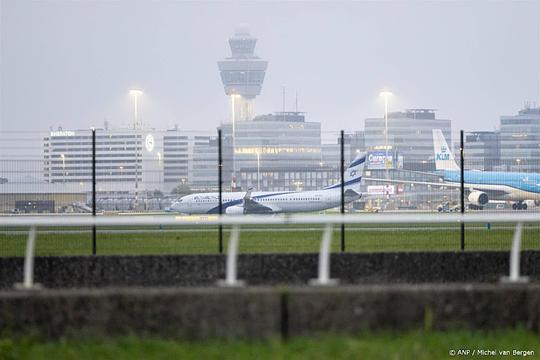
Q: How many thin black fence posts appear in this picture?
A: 4